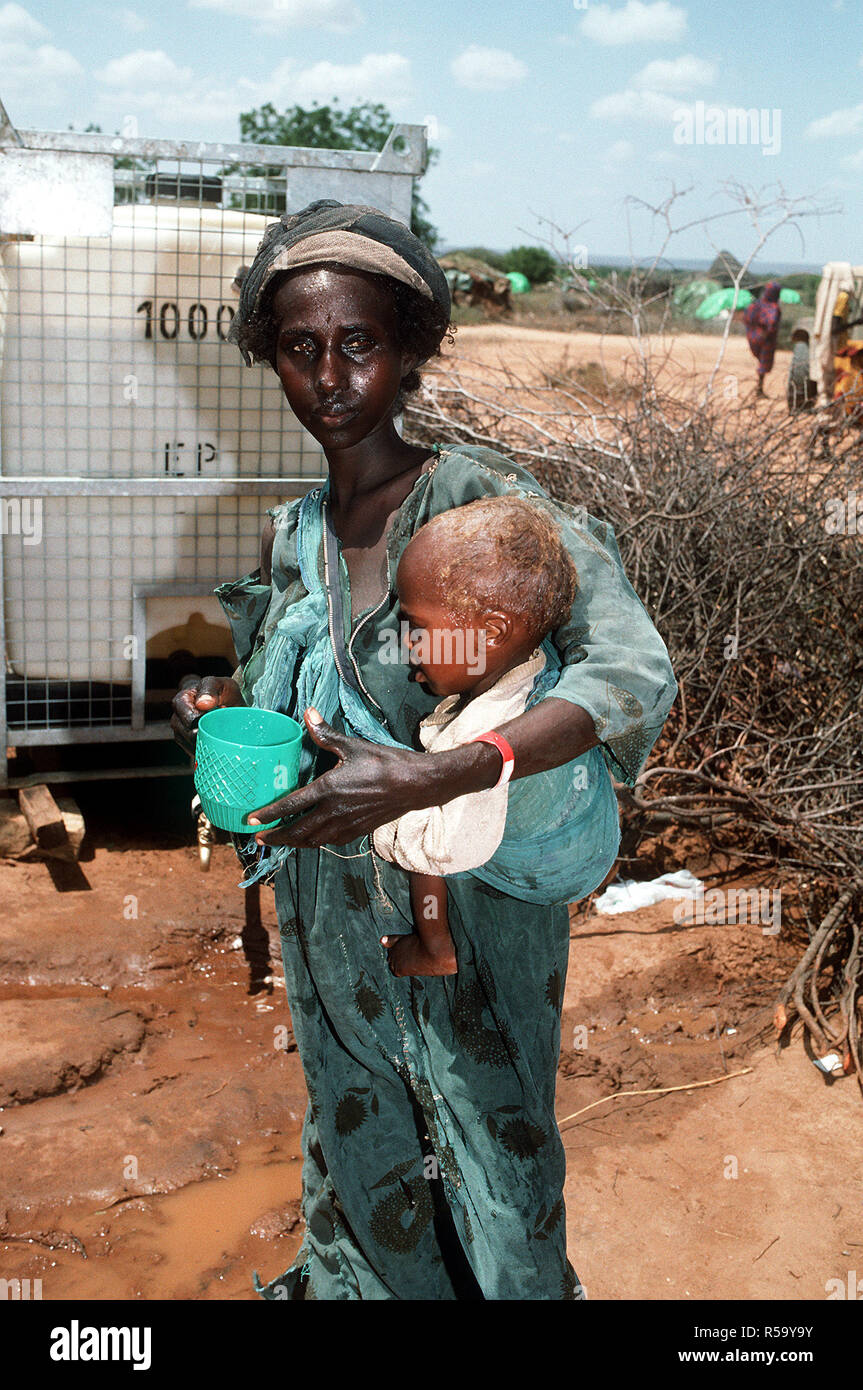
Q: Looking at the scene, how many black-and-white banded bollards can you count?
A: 0